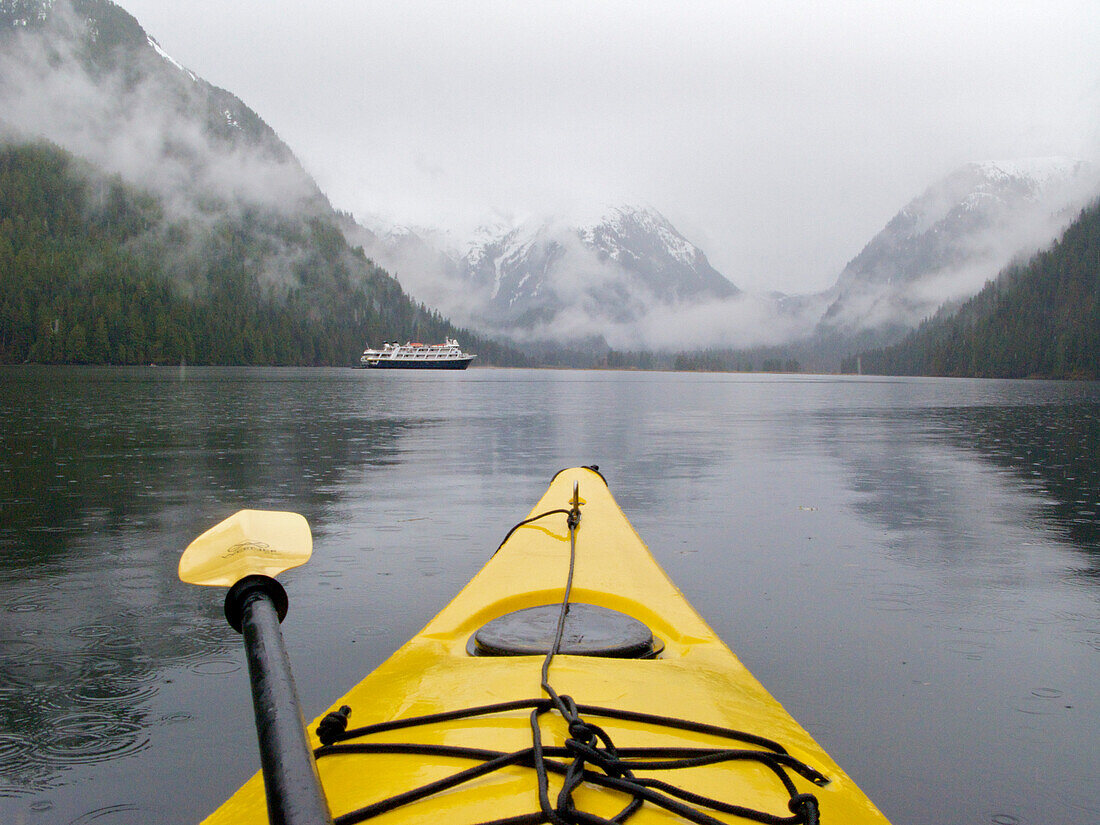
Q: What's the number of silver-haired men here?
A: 0